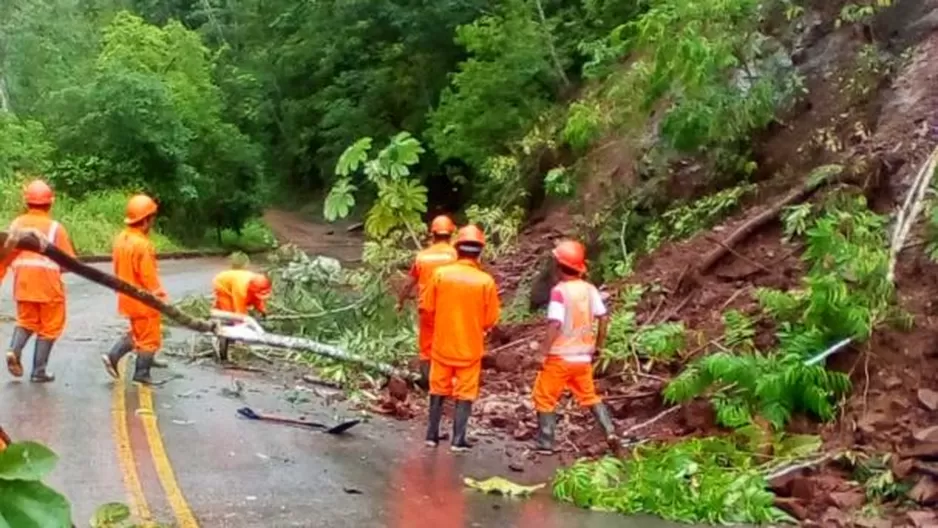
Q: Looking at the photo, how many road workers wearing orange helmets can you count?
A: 6